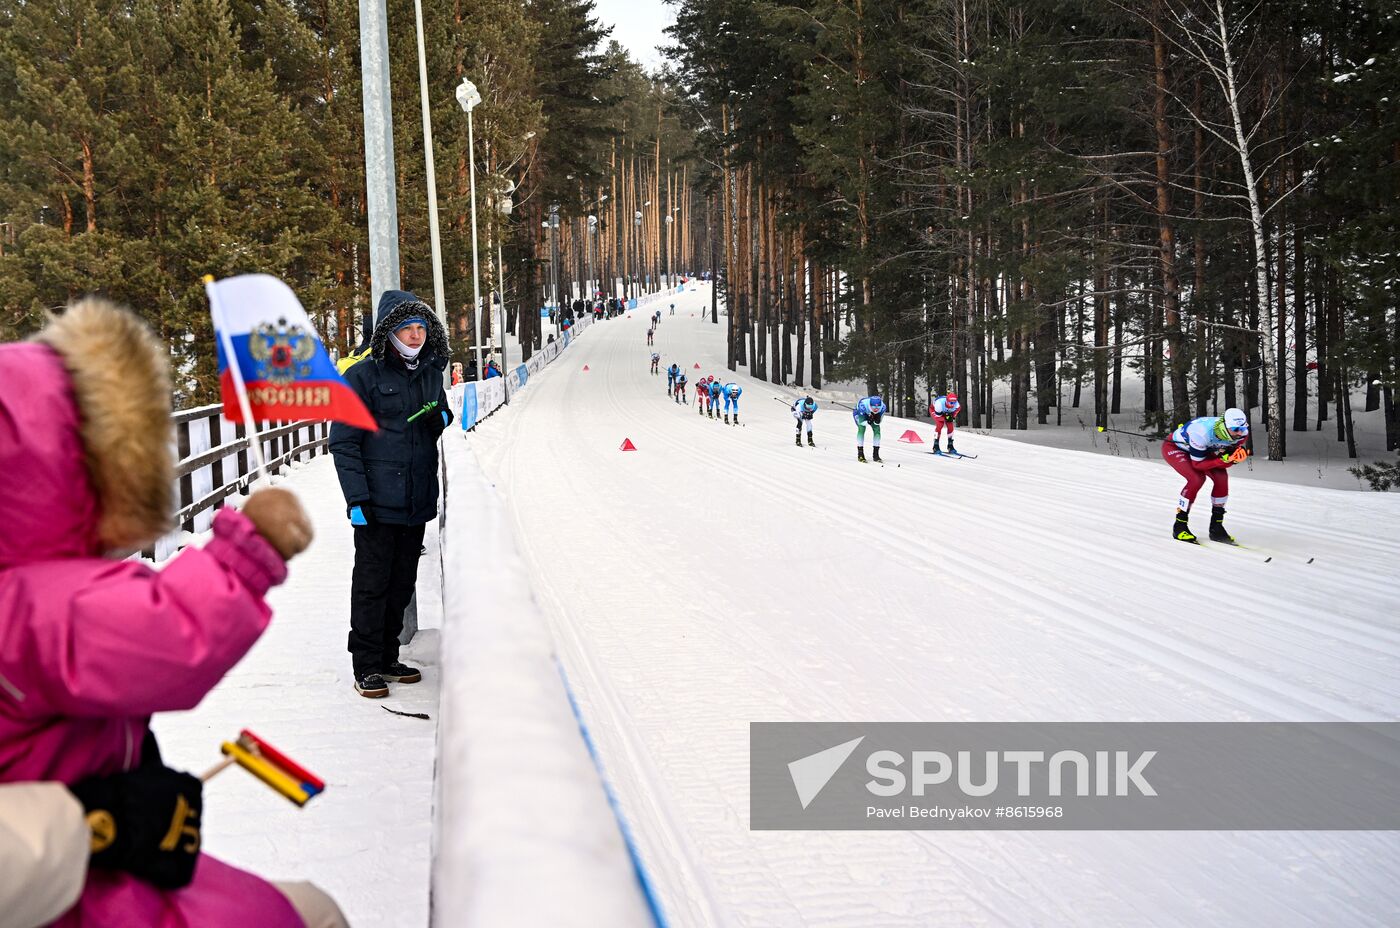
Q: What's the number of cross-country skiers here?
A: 15